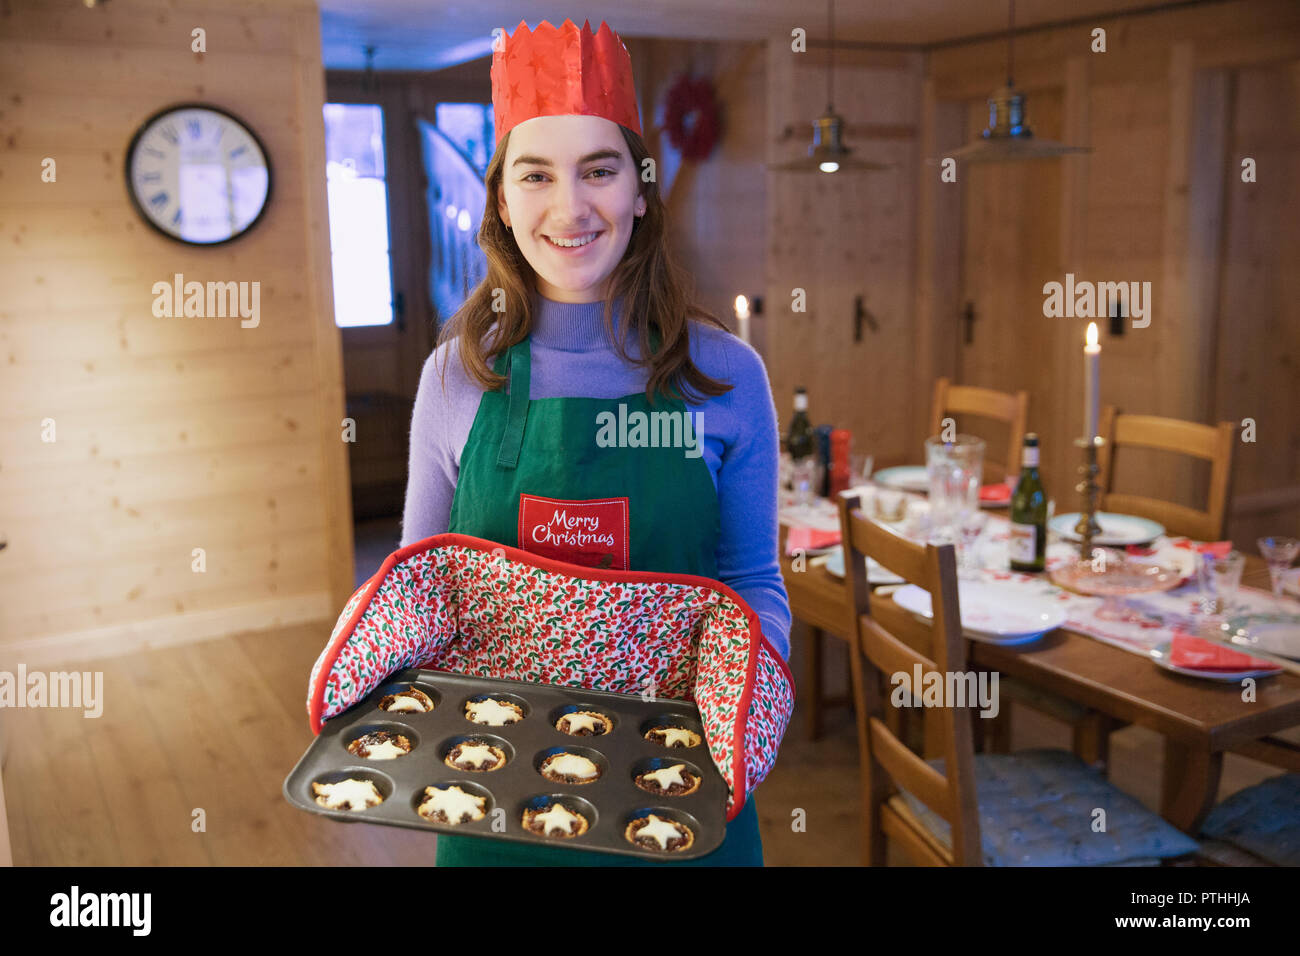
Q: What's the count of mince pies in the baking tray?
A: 12